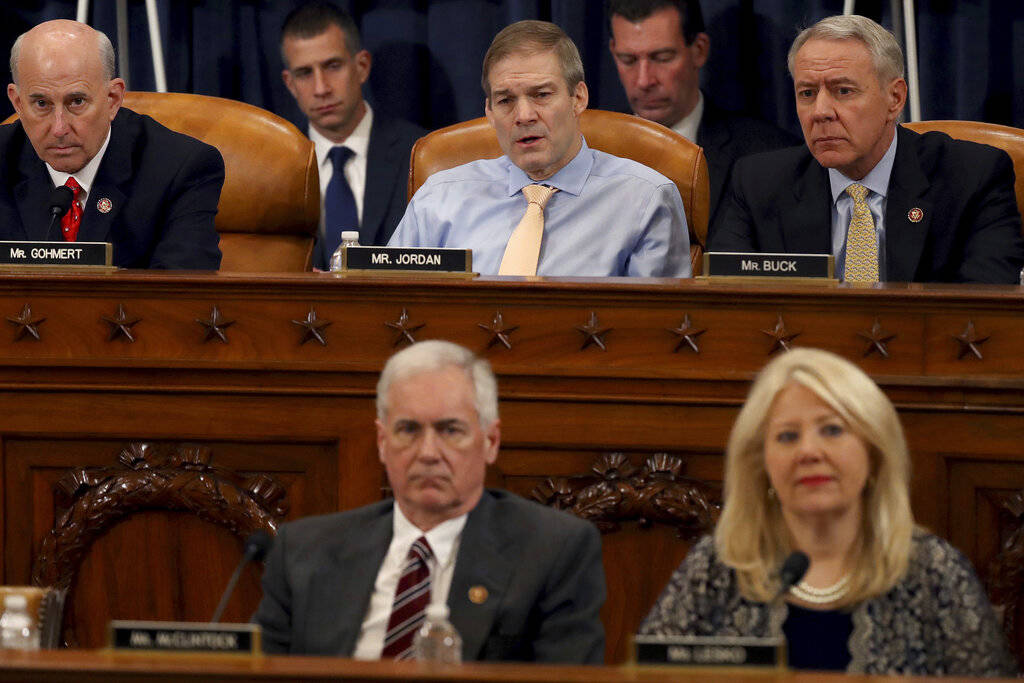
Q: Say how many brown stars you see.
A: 11